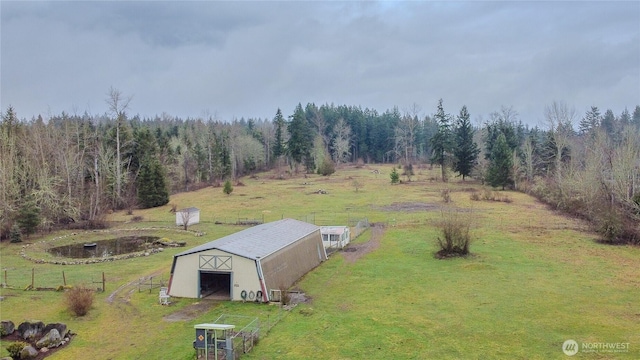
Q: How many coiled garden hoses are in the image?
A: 3